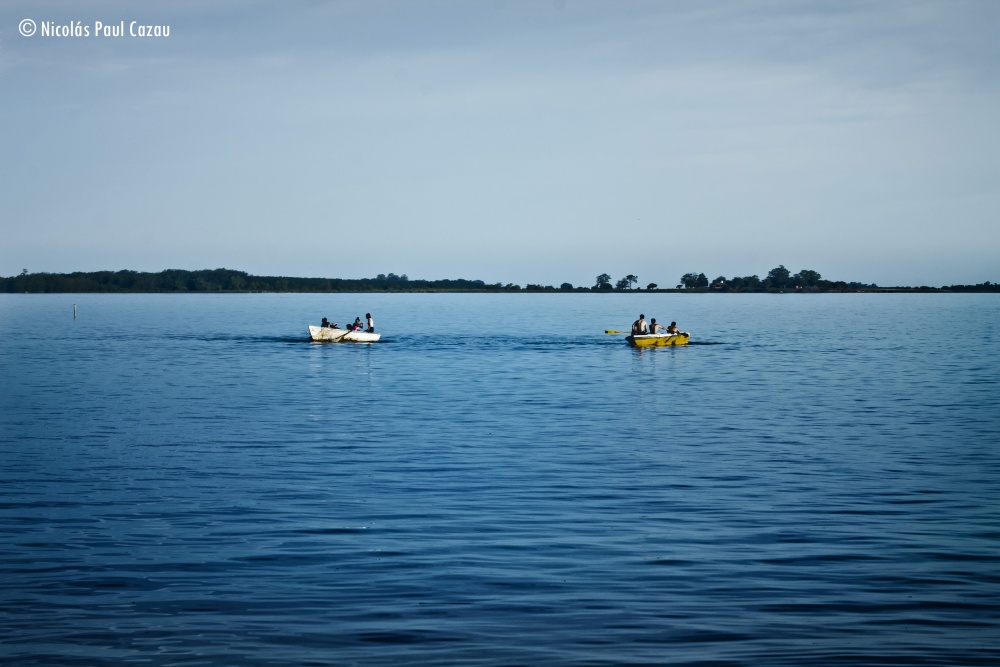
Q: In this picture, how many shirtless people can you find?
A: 3